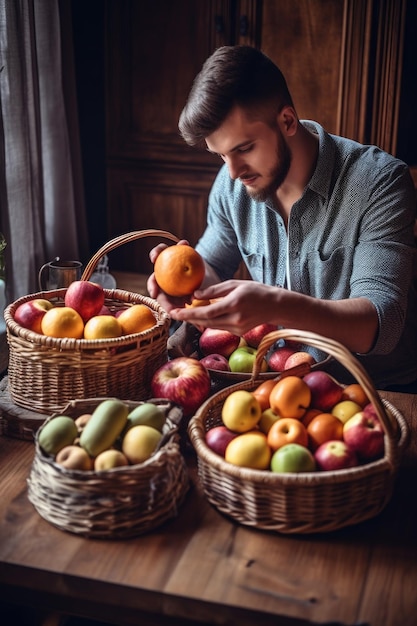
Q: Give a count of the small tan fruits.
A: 3